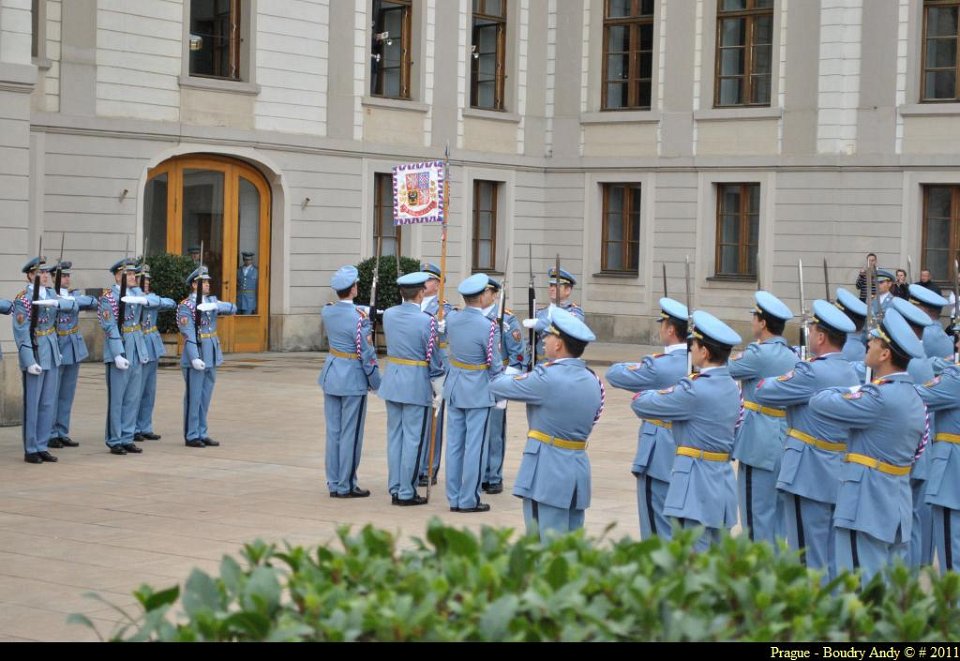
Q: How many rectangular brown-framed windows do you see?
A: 11